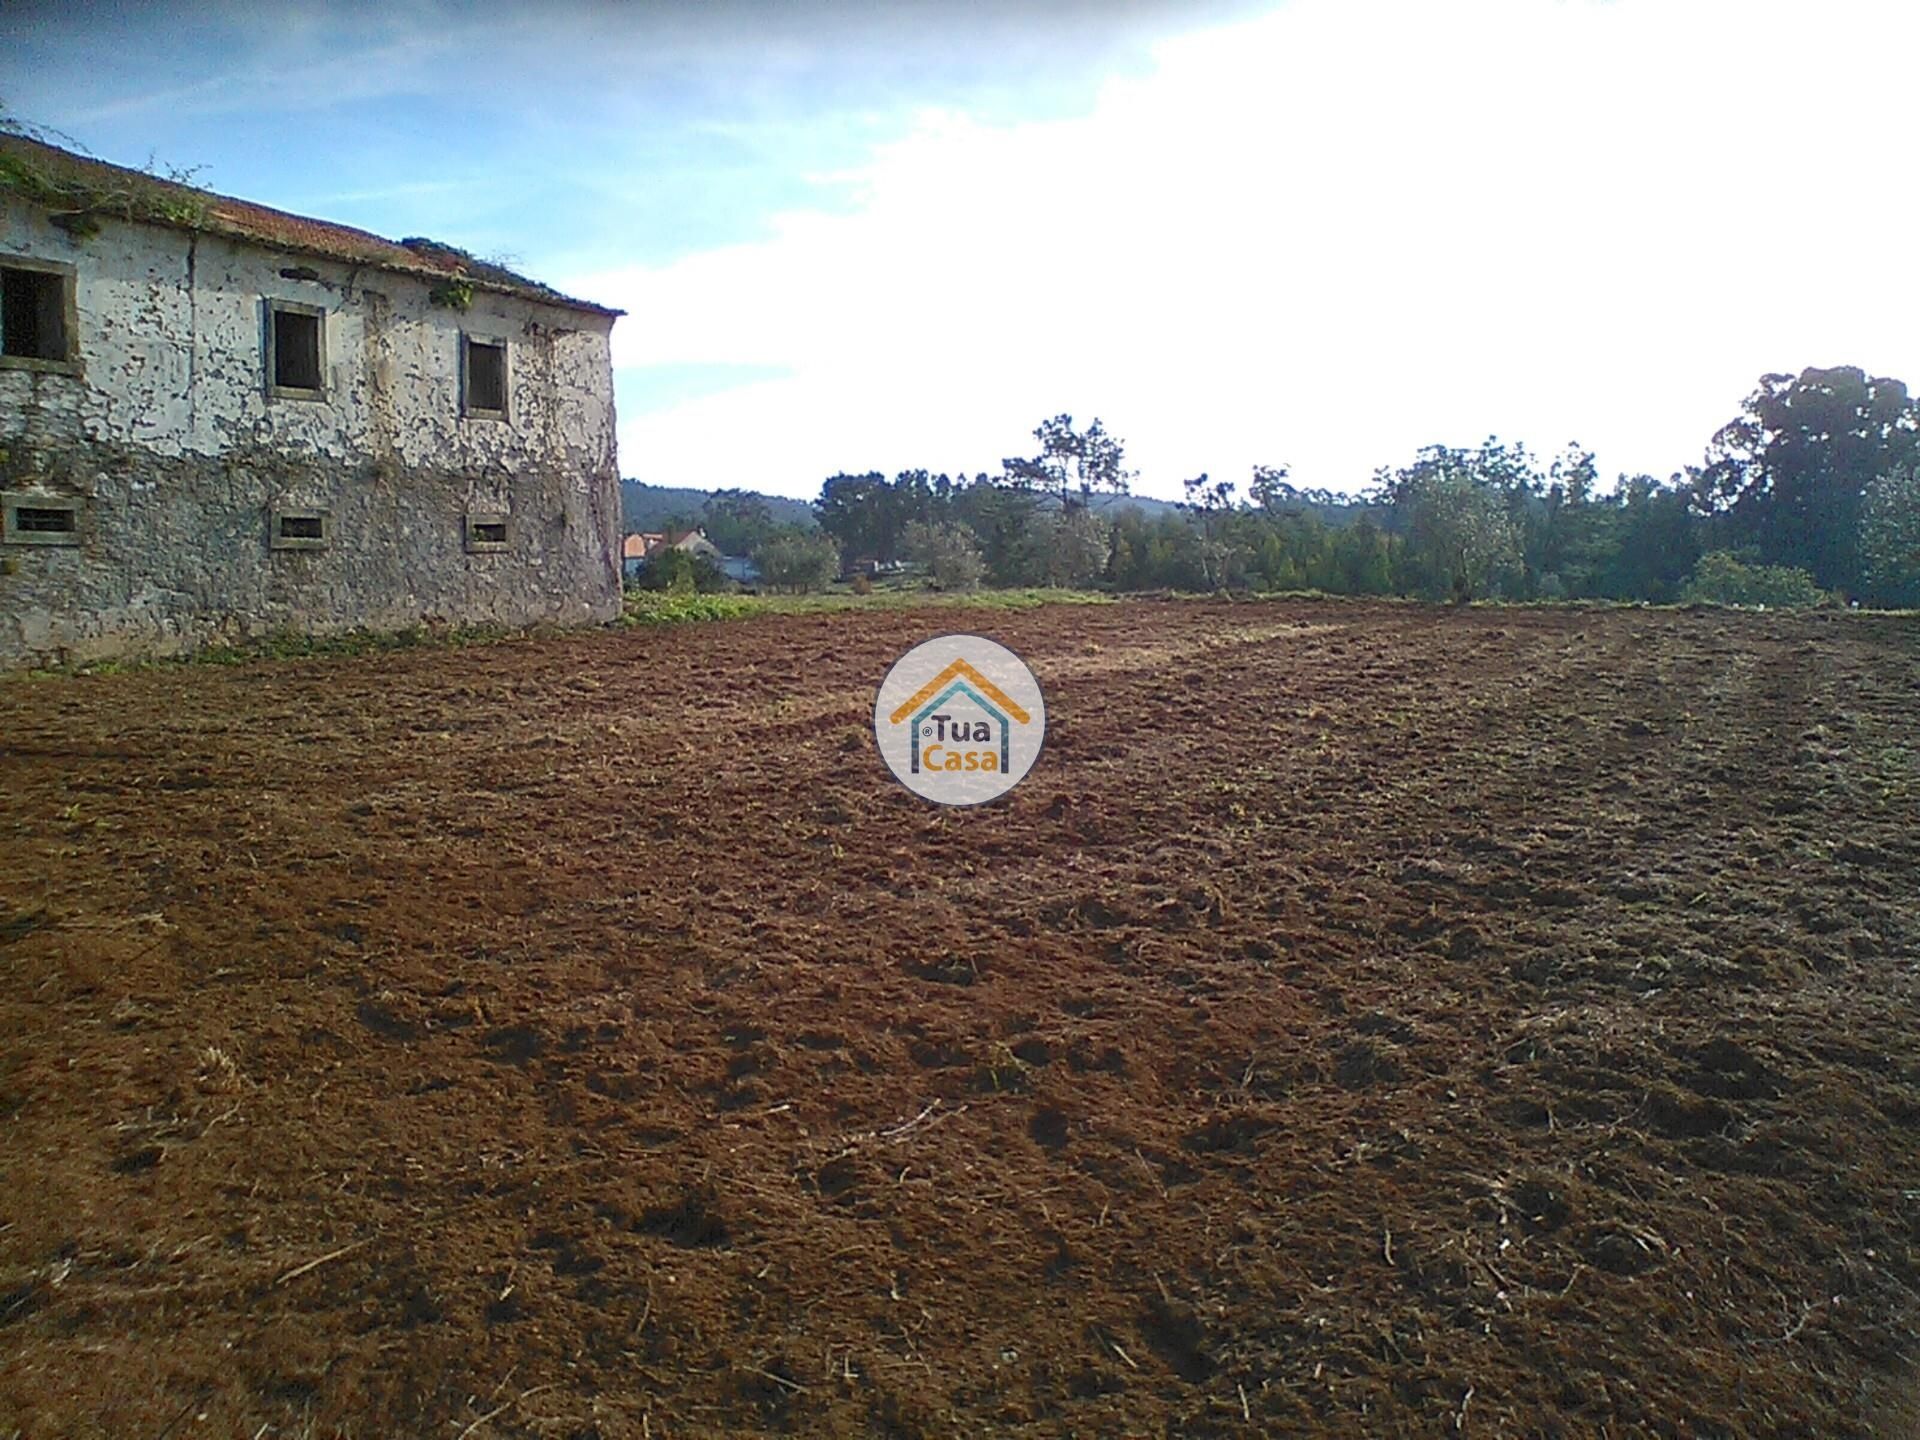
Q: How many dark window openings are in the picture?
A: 6